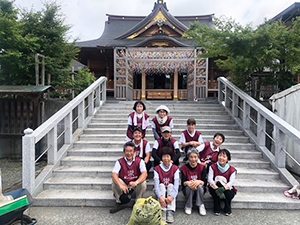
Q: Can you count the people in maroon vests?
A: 10